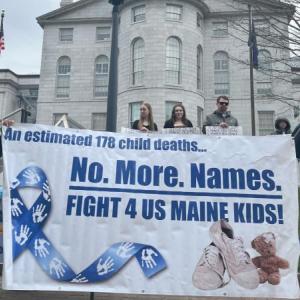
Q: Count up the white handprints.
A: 12